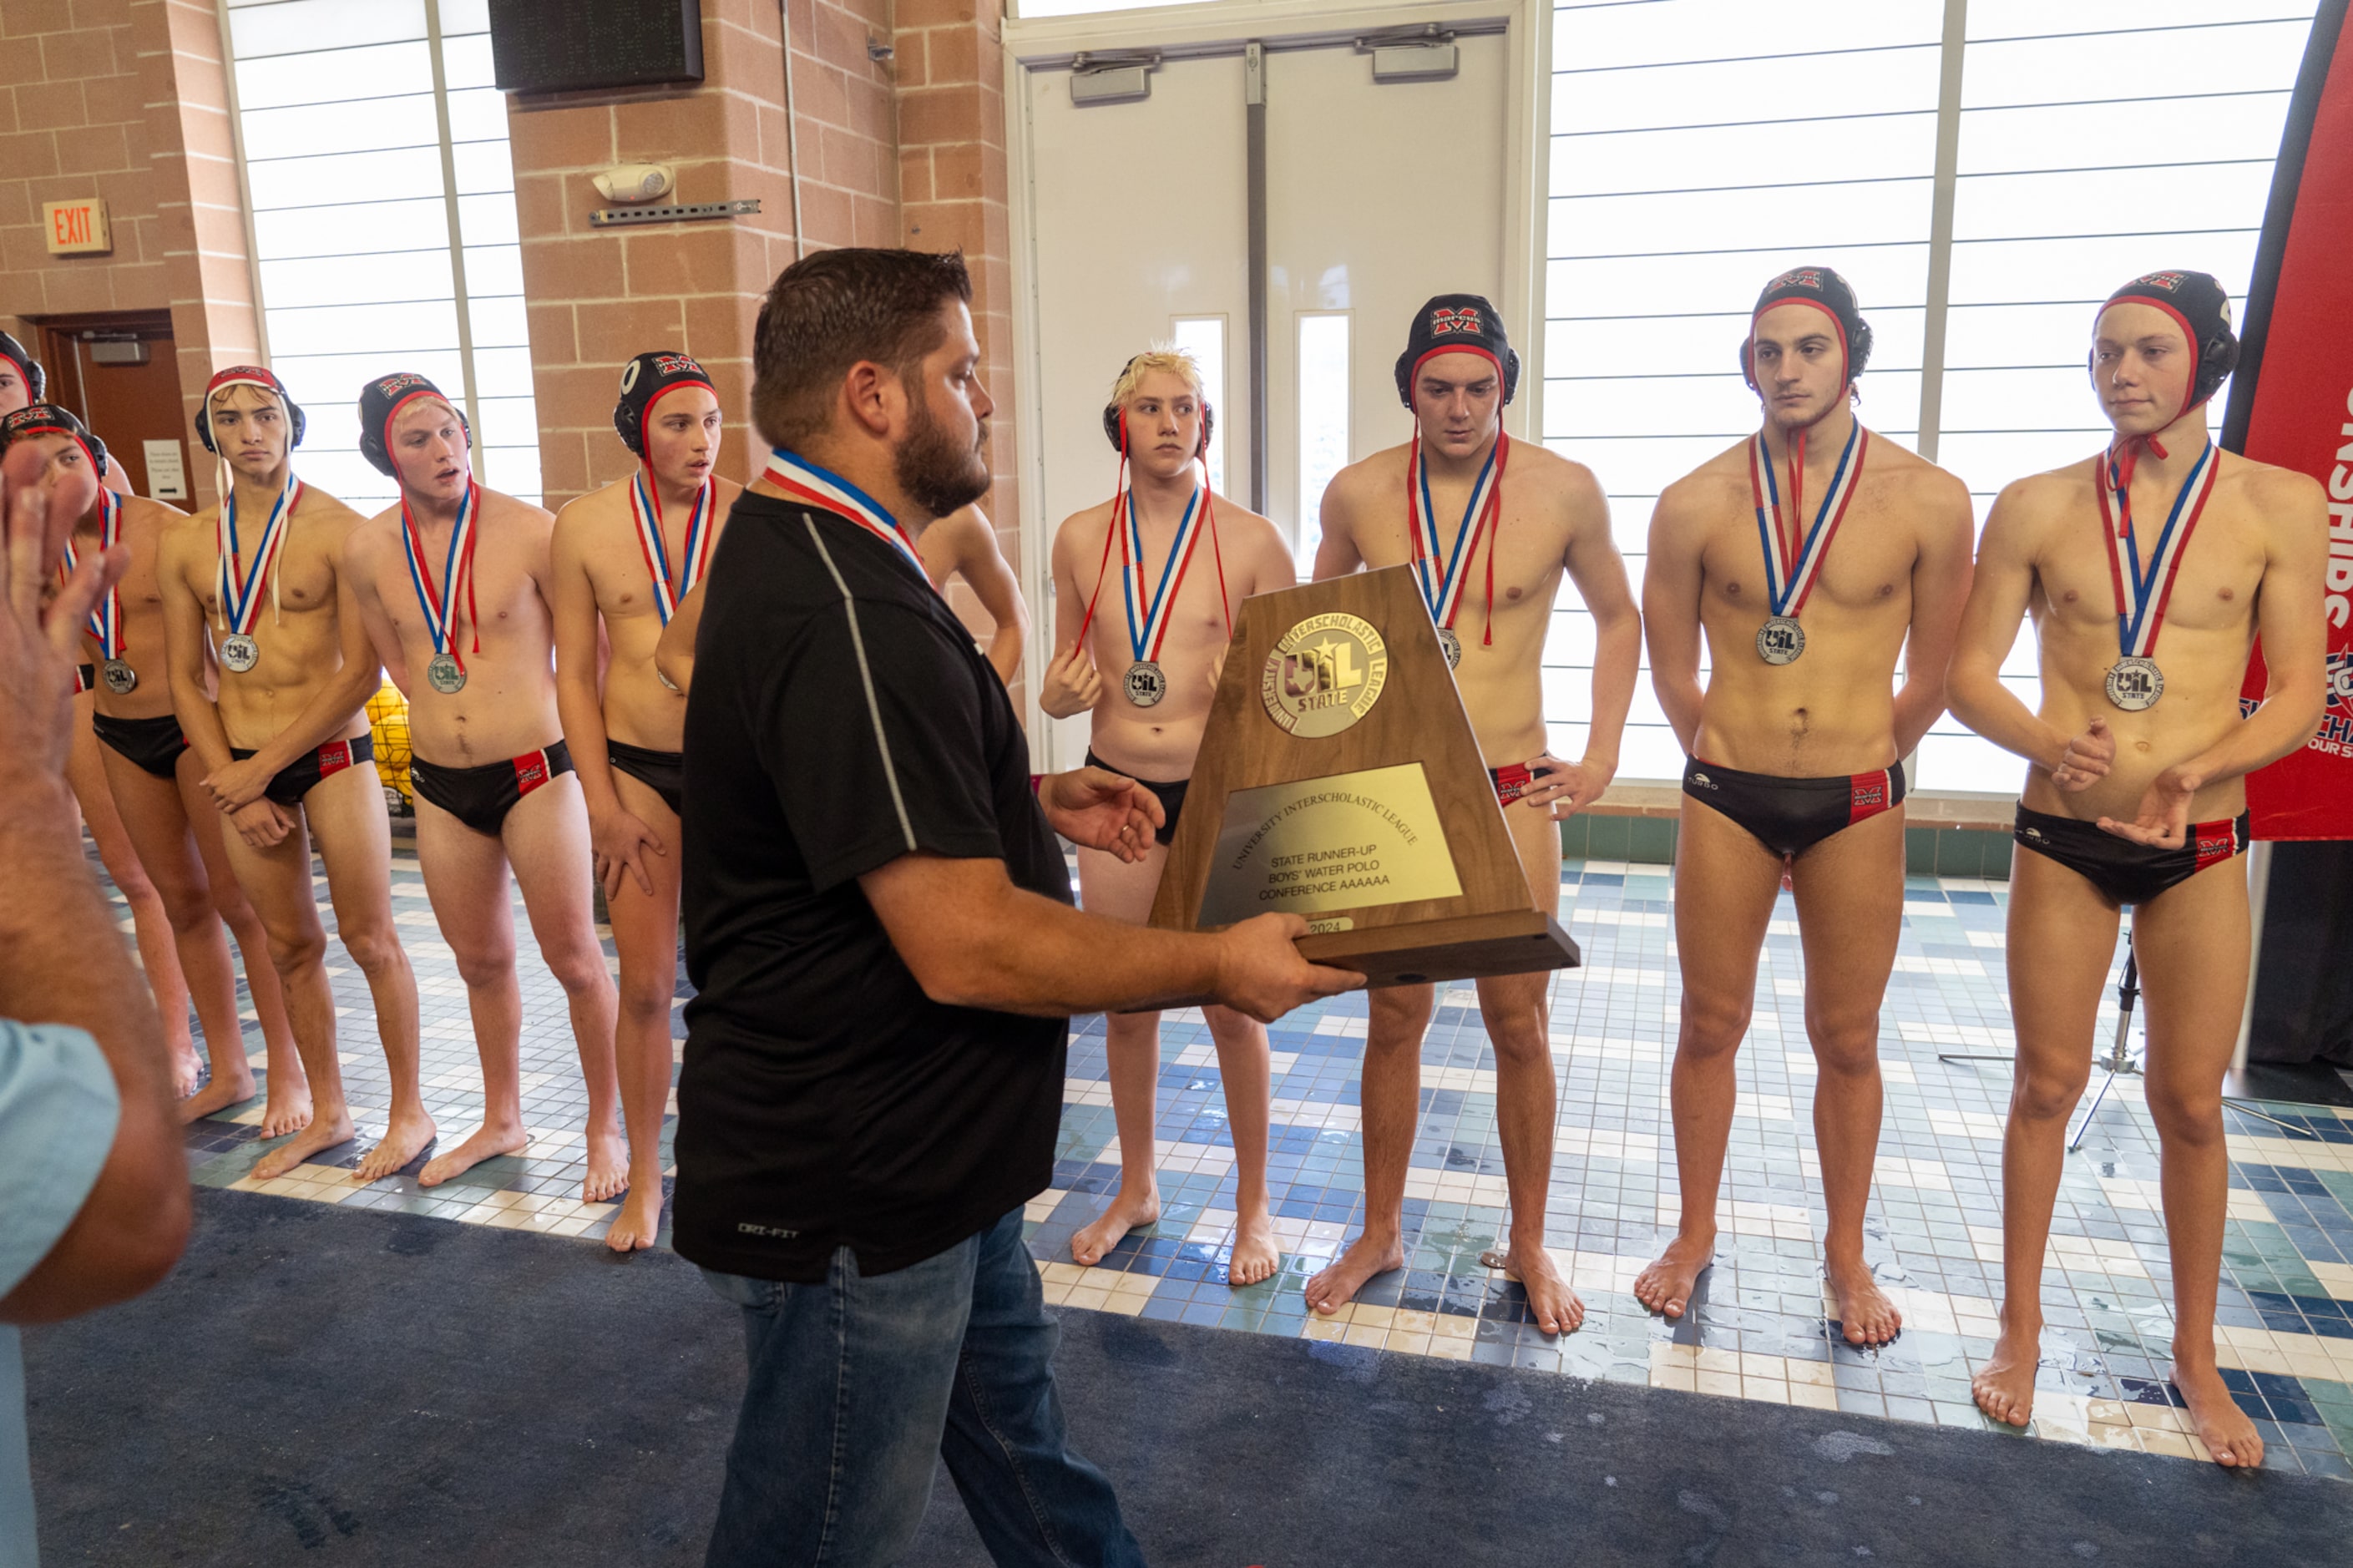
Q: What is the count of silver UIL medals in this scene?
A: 8